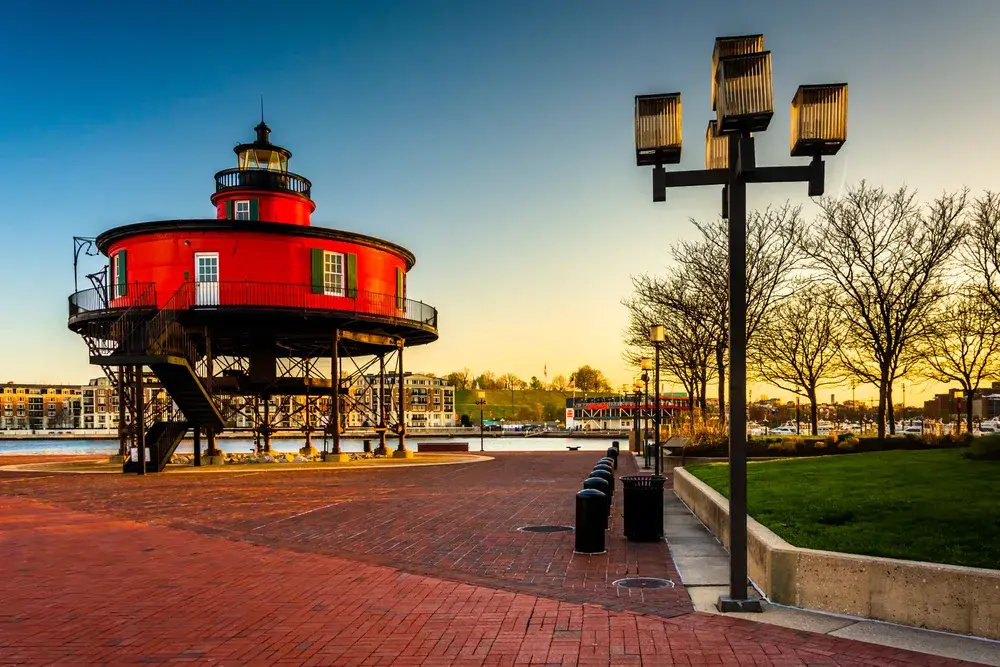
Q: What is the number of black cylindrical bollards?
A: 8